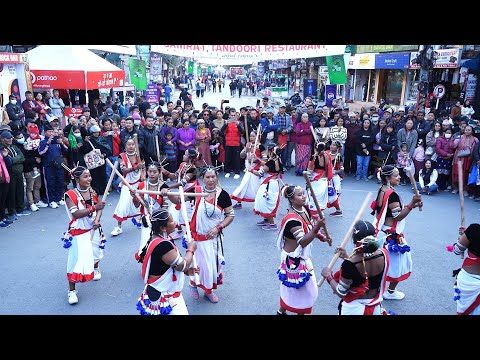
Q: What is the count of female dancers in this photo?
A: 14